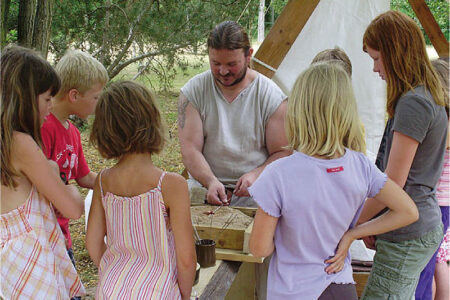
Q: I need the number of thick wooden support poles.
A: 2